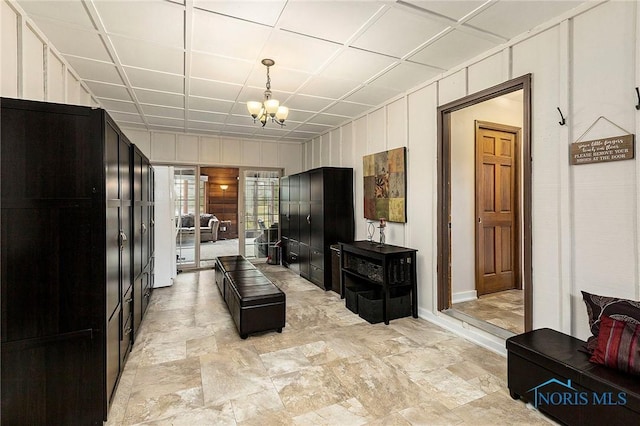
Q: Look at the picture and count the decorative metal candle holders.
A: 2